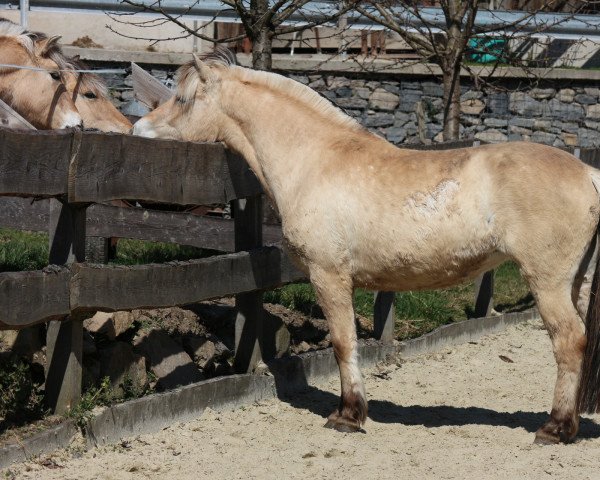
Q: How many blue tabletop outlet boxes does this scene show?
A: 0